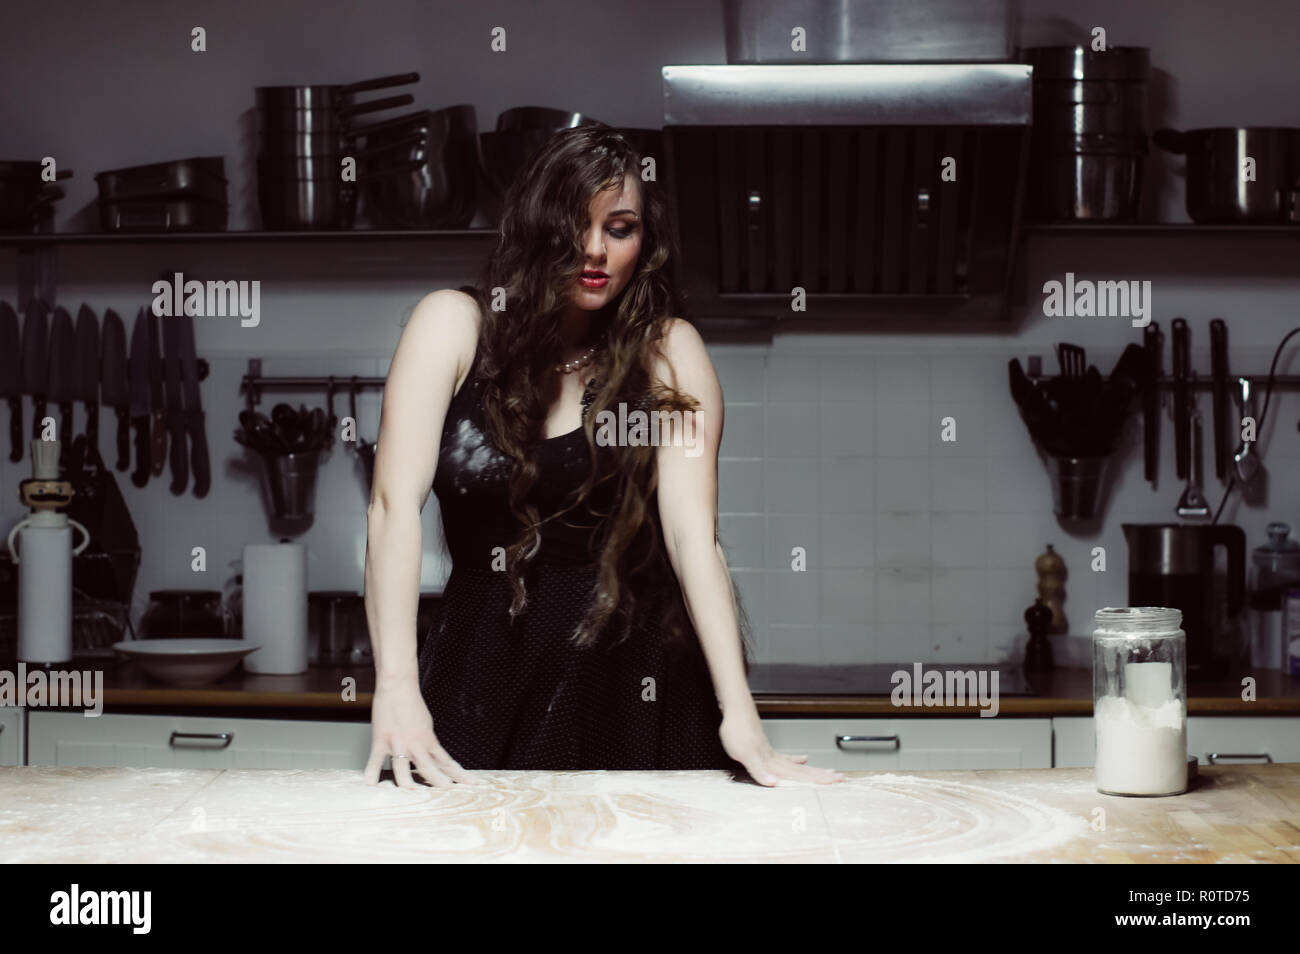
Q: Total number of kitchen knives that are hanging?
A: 9